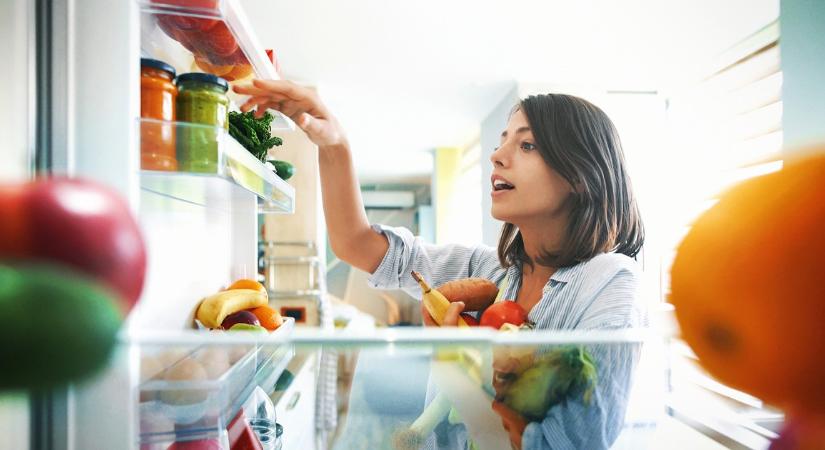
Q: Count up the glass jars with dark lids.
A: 2